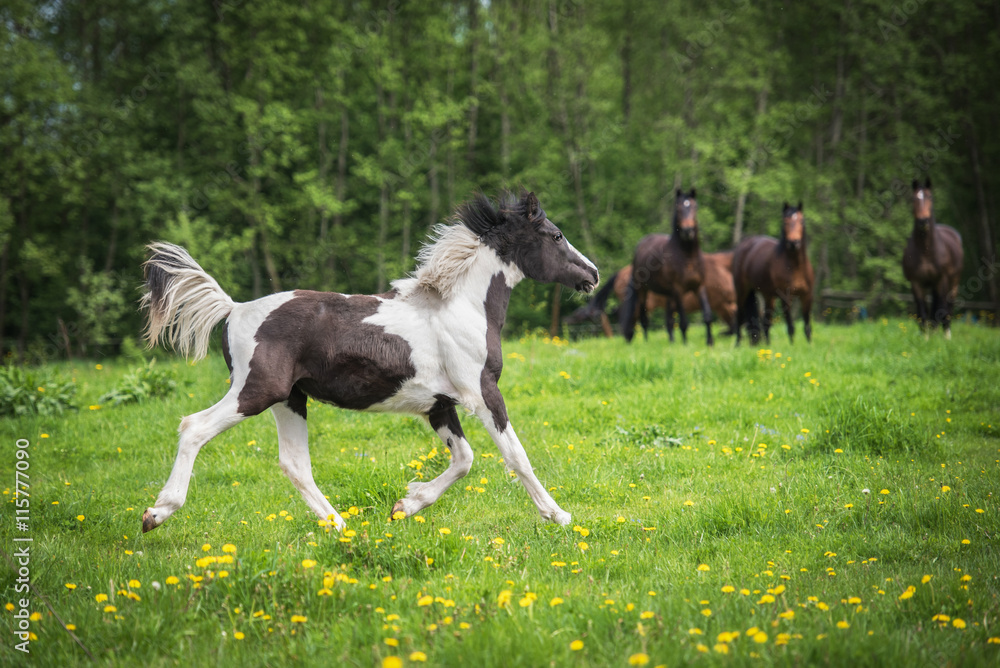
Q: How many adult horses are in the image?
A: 4